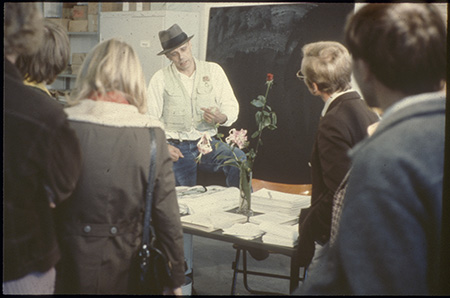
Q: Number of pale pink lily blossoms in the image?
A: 2